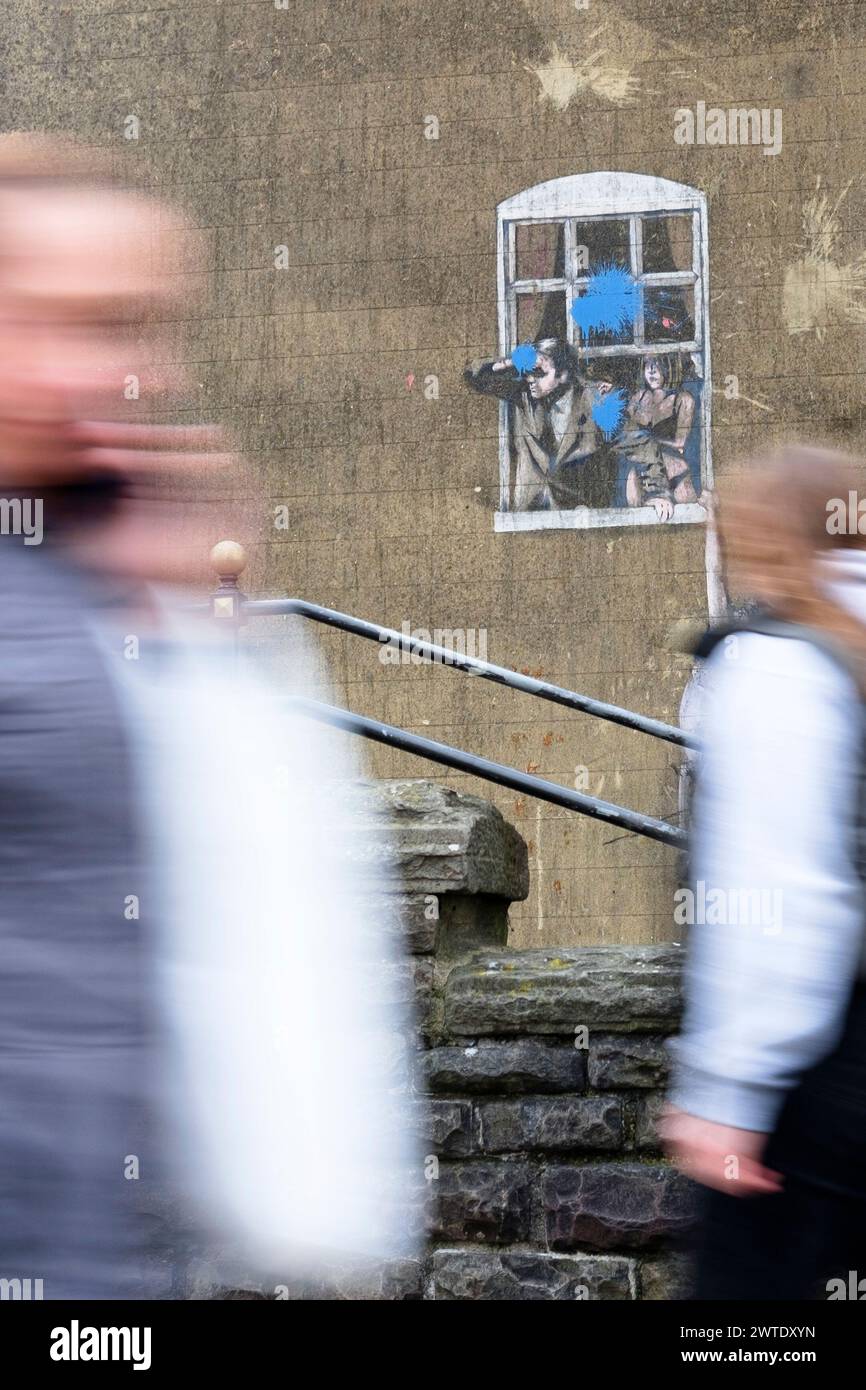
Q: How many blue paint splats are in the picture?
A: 3